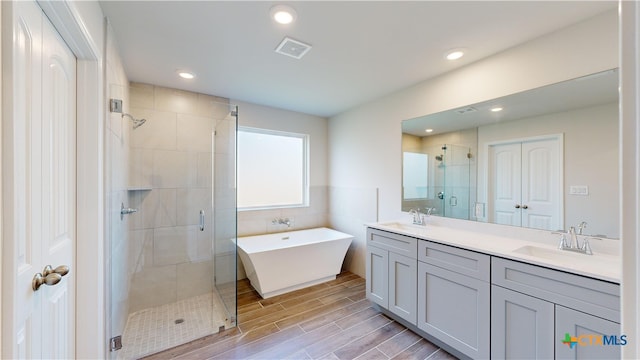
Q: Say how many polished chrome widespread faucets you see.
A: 2